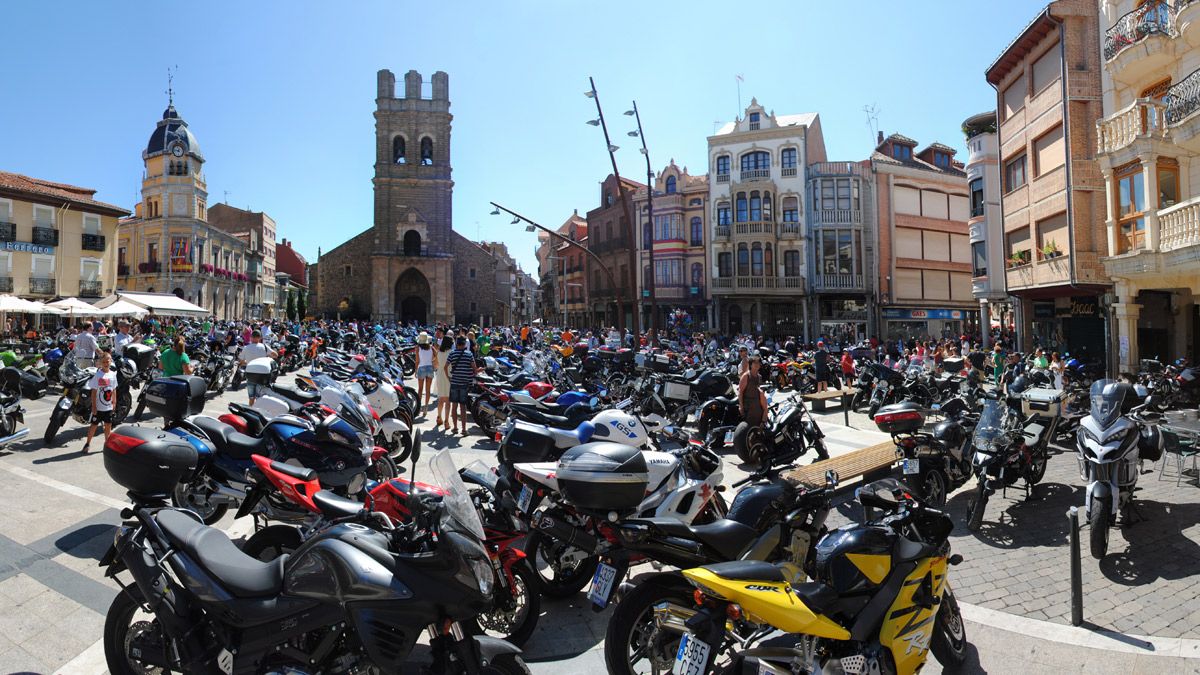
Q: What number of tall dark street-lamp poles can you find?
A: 3